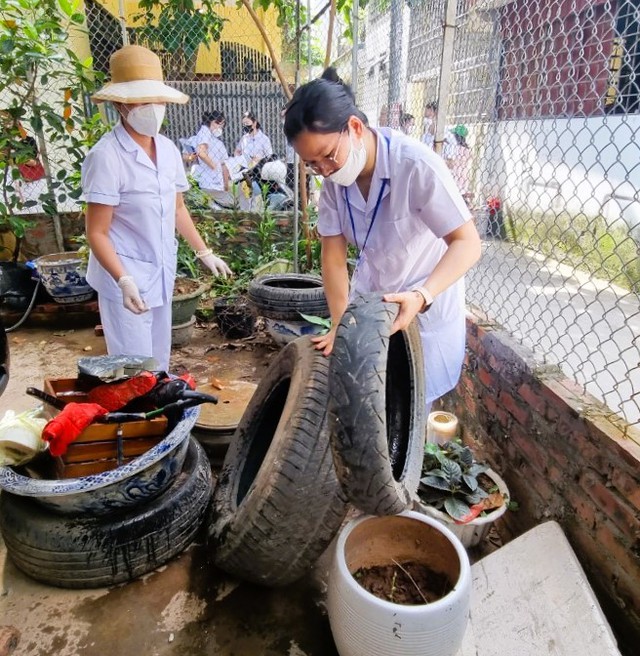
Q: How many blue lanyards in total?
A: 1